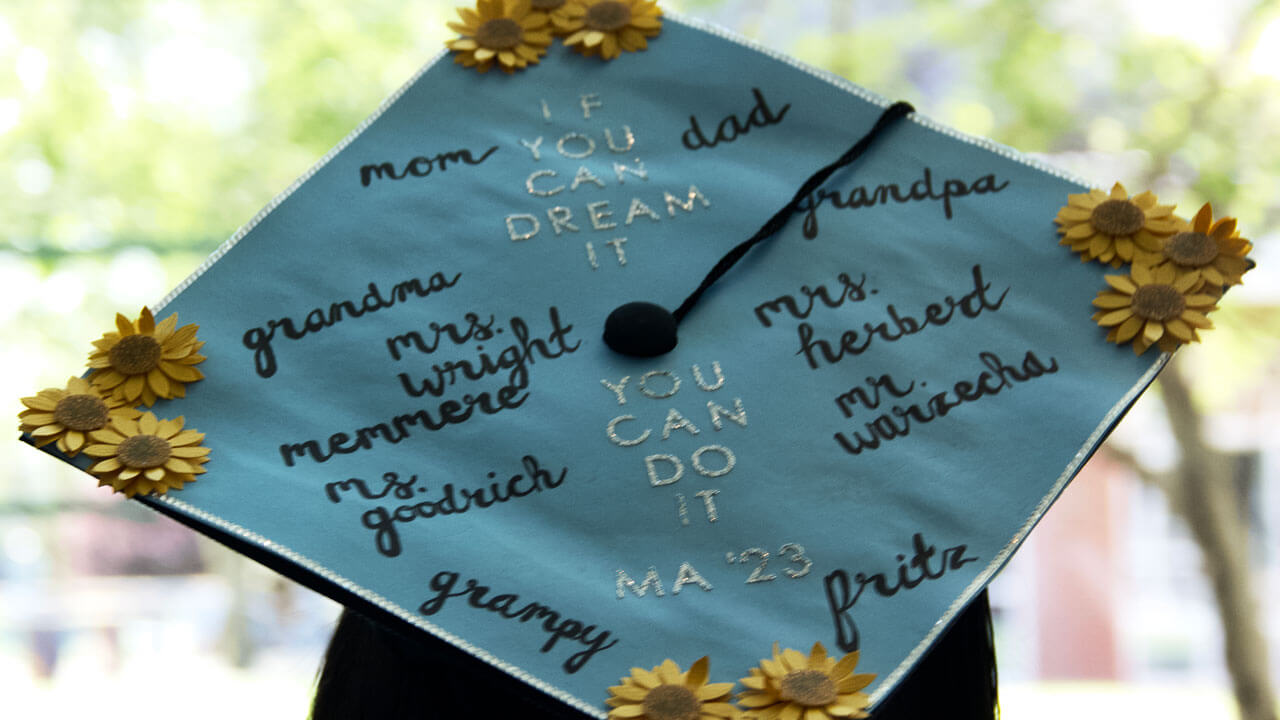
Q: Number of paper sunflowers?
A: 11